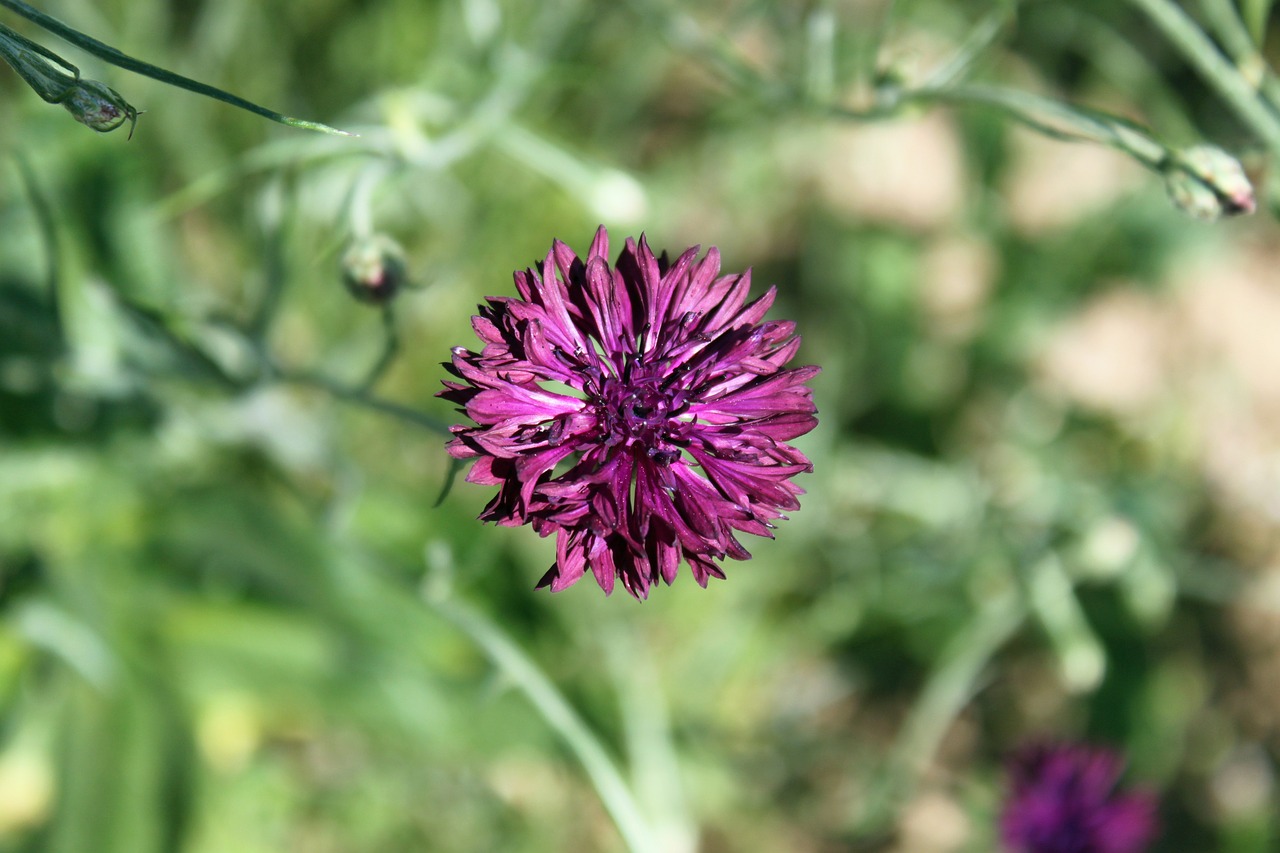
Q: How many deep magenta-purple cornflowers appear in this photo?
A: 2